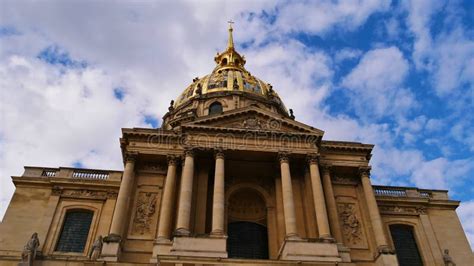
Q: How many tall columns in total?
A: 8